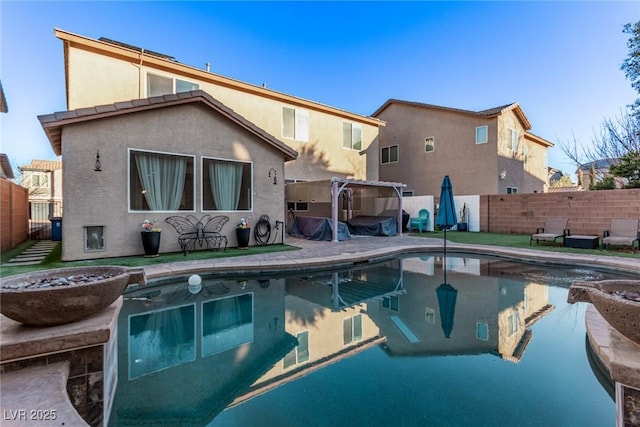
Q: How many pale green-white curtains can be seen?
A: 2